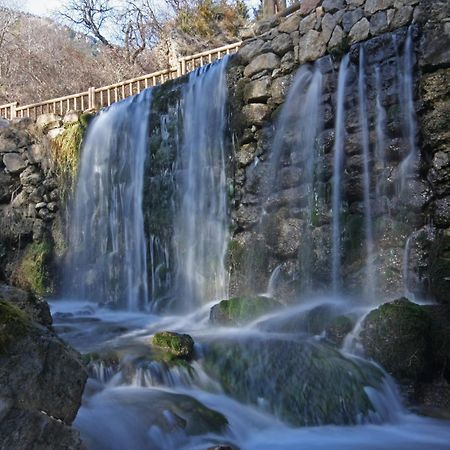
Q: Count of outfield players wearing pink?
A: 0